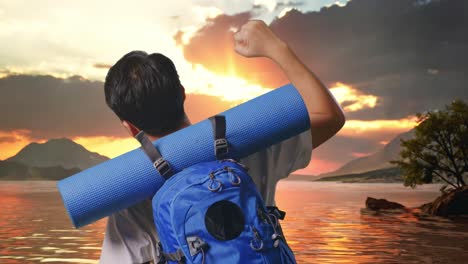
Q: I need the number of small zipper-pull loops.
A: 3